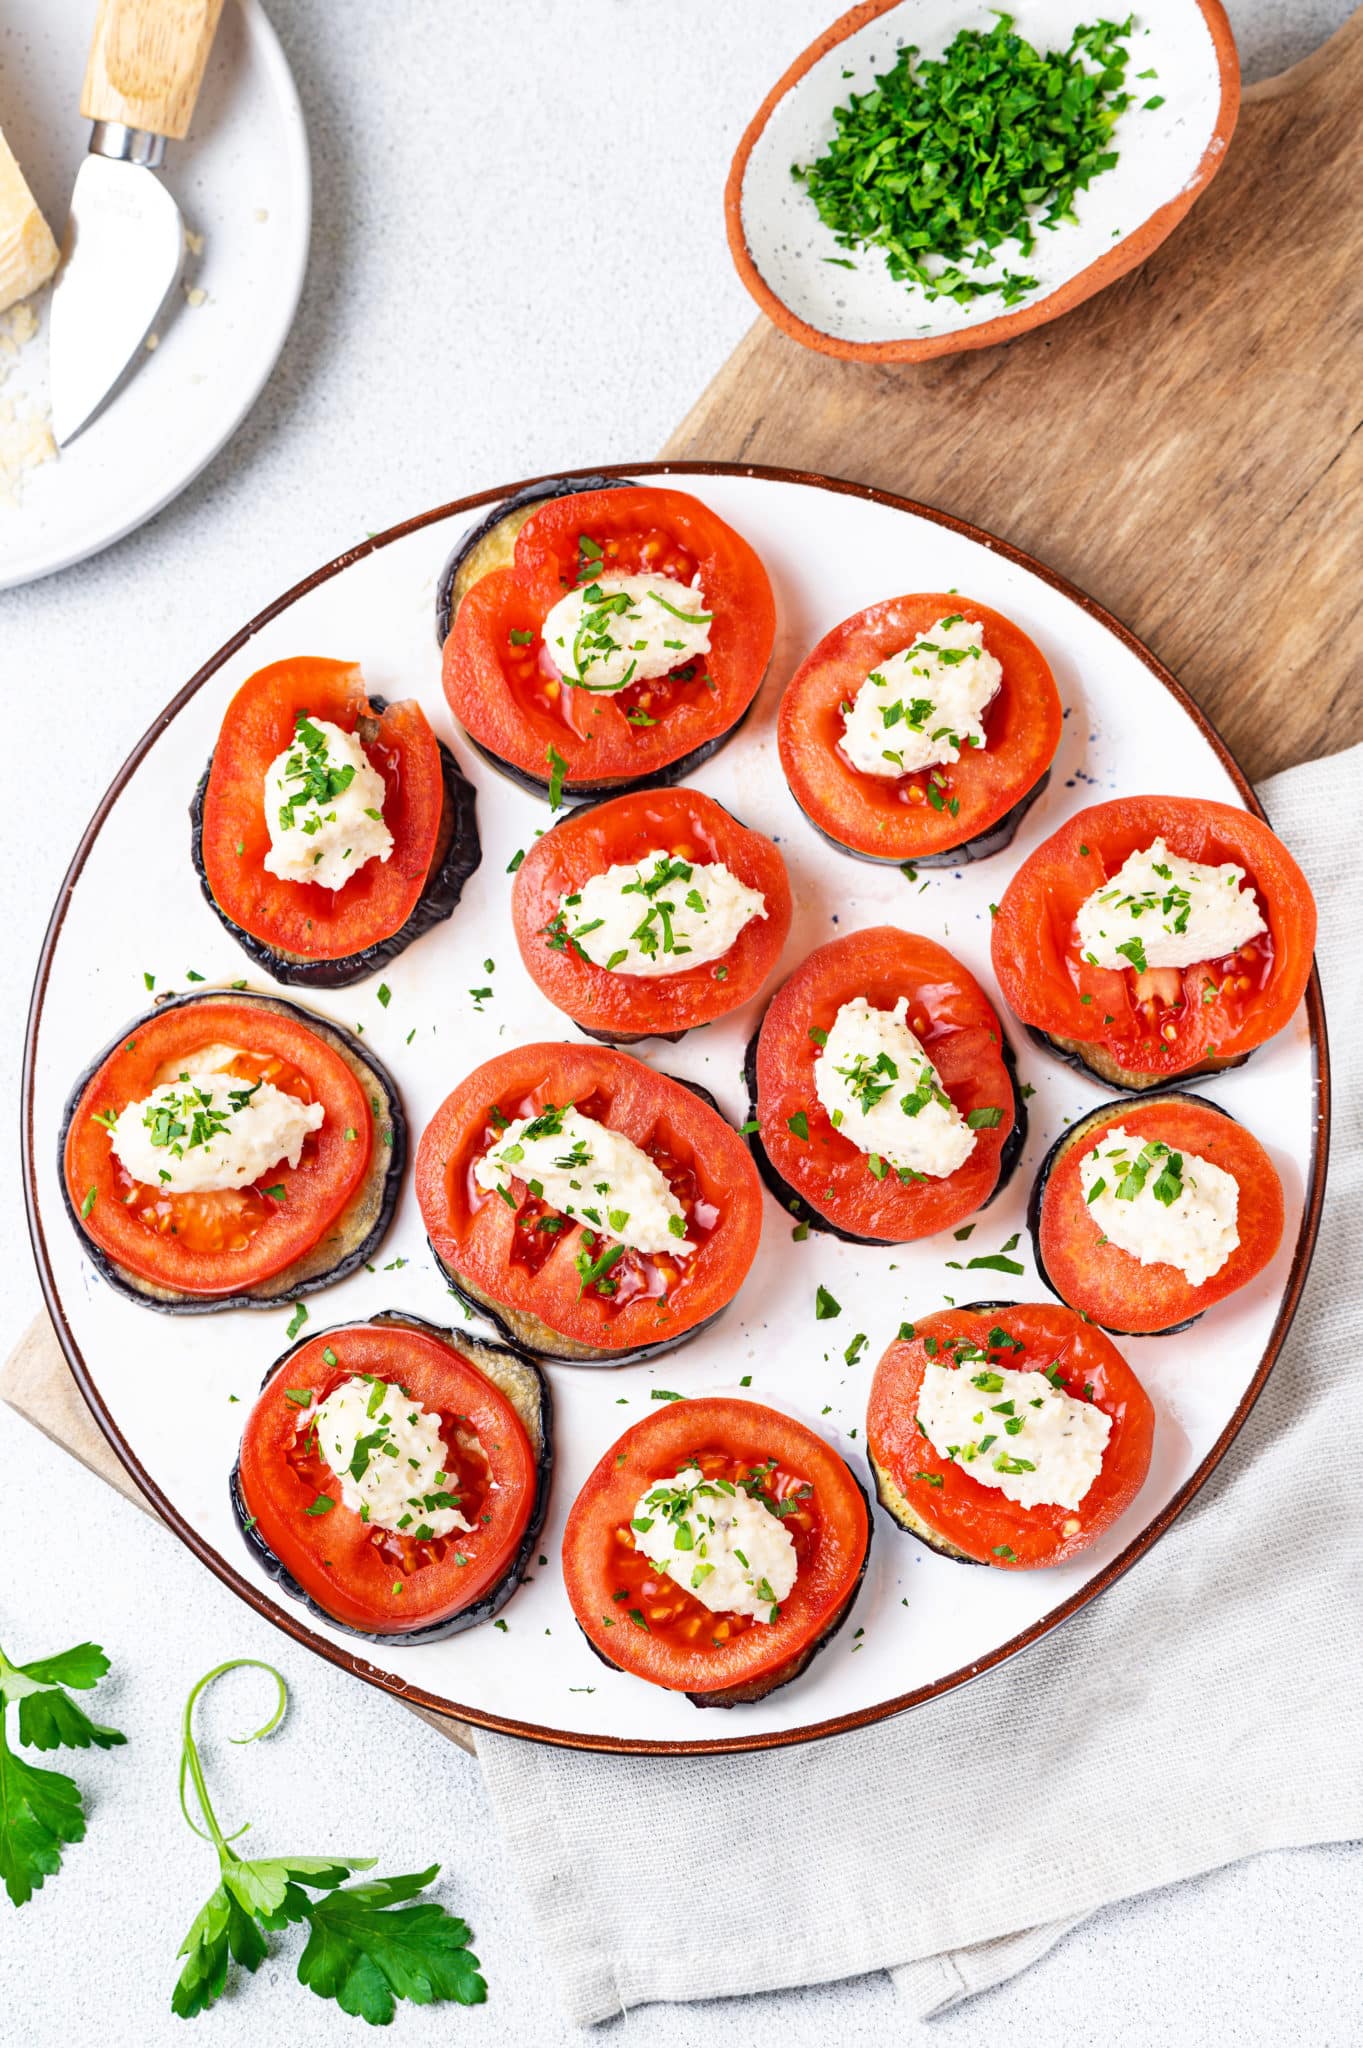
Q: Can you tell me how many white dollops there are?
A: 12